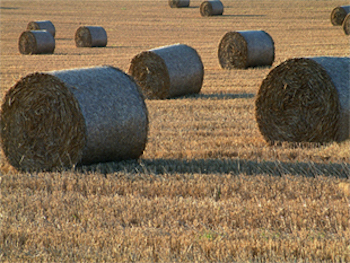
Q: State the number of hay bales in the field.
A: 11